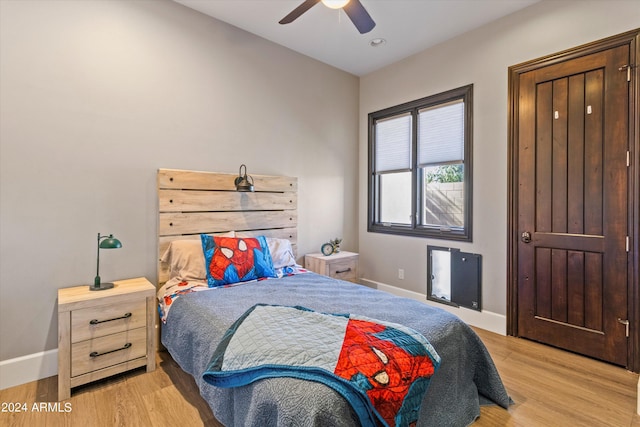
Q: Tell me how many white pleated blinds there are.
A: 2